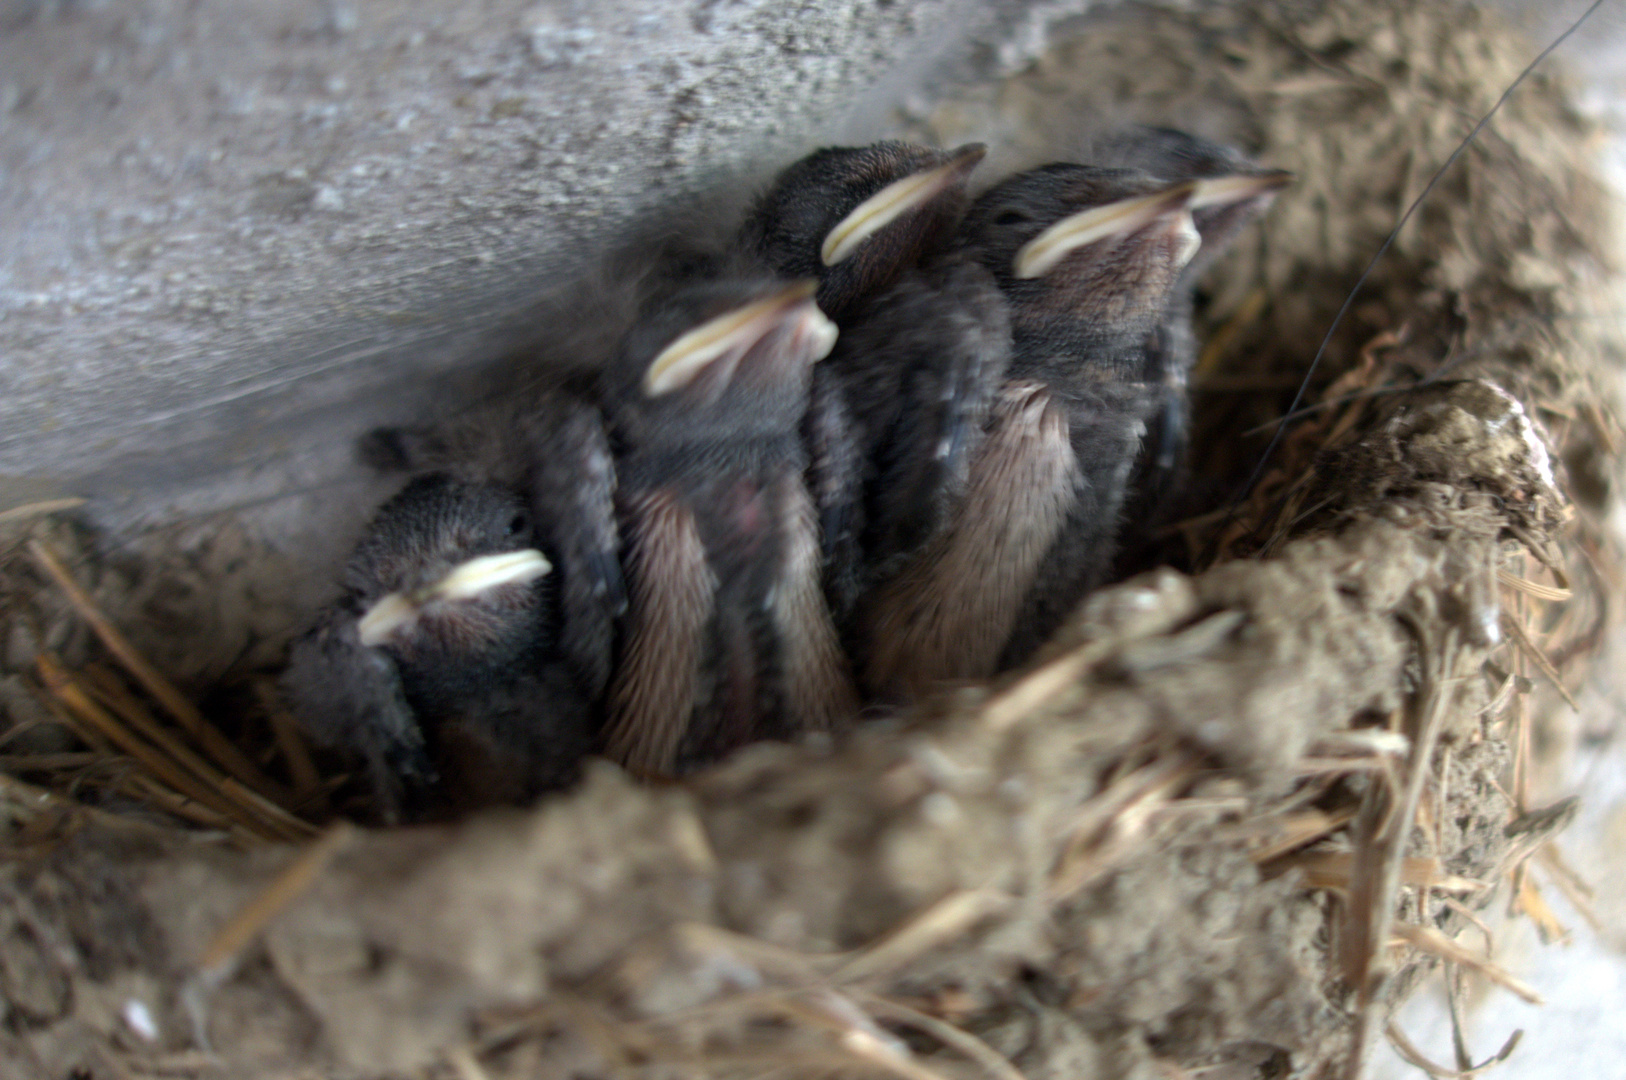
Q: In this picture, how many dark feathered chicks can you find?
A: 5